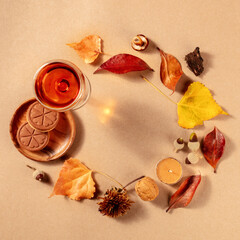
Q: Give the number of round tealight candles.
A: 1